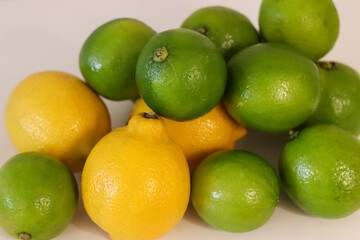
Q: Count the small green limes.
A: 9